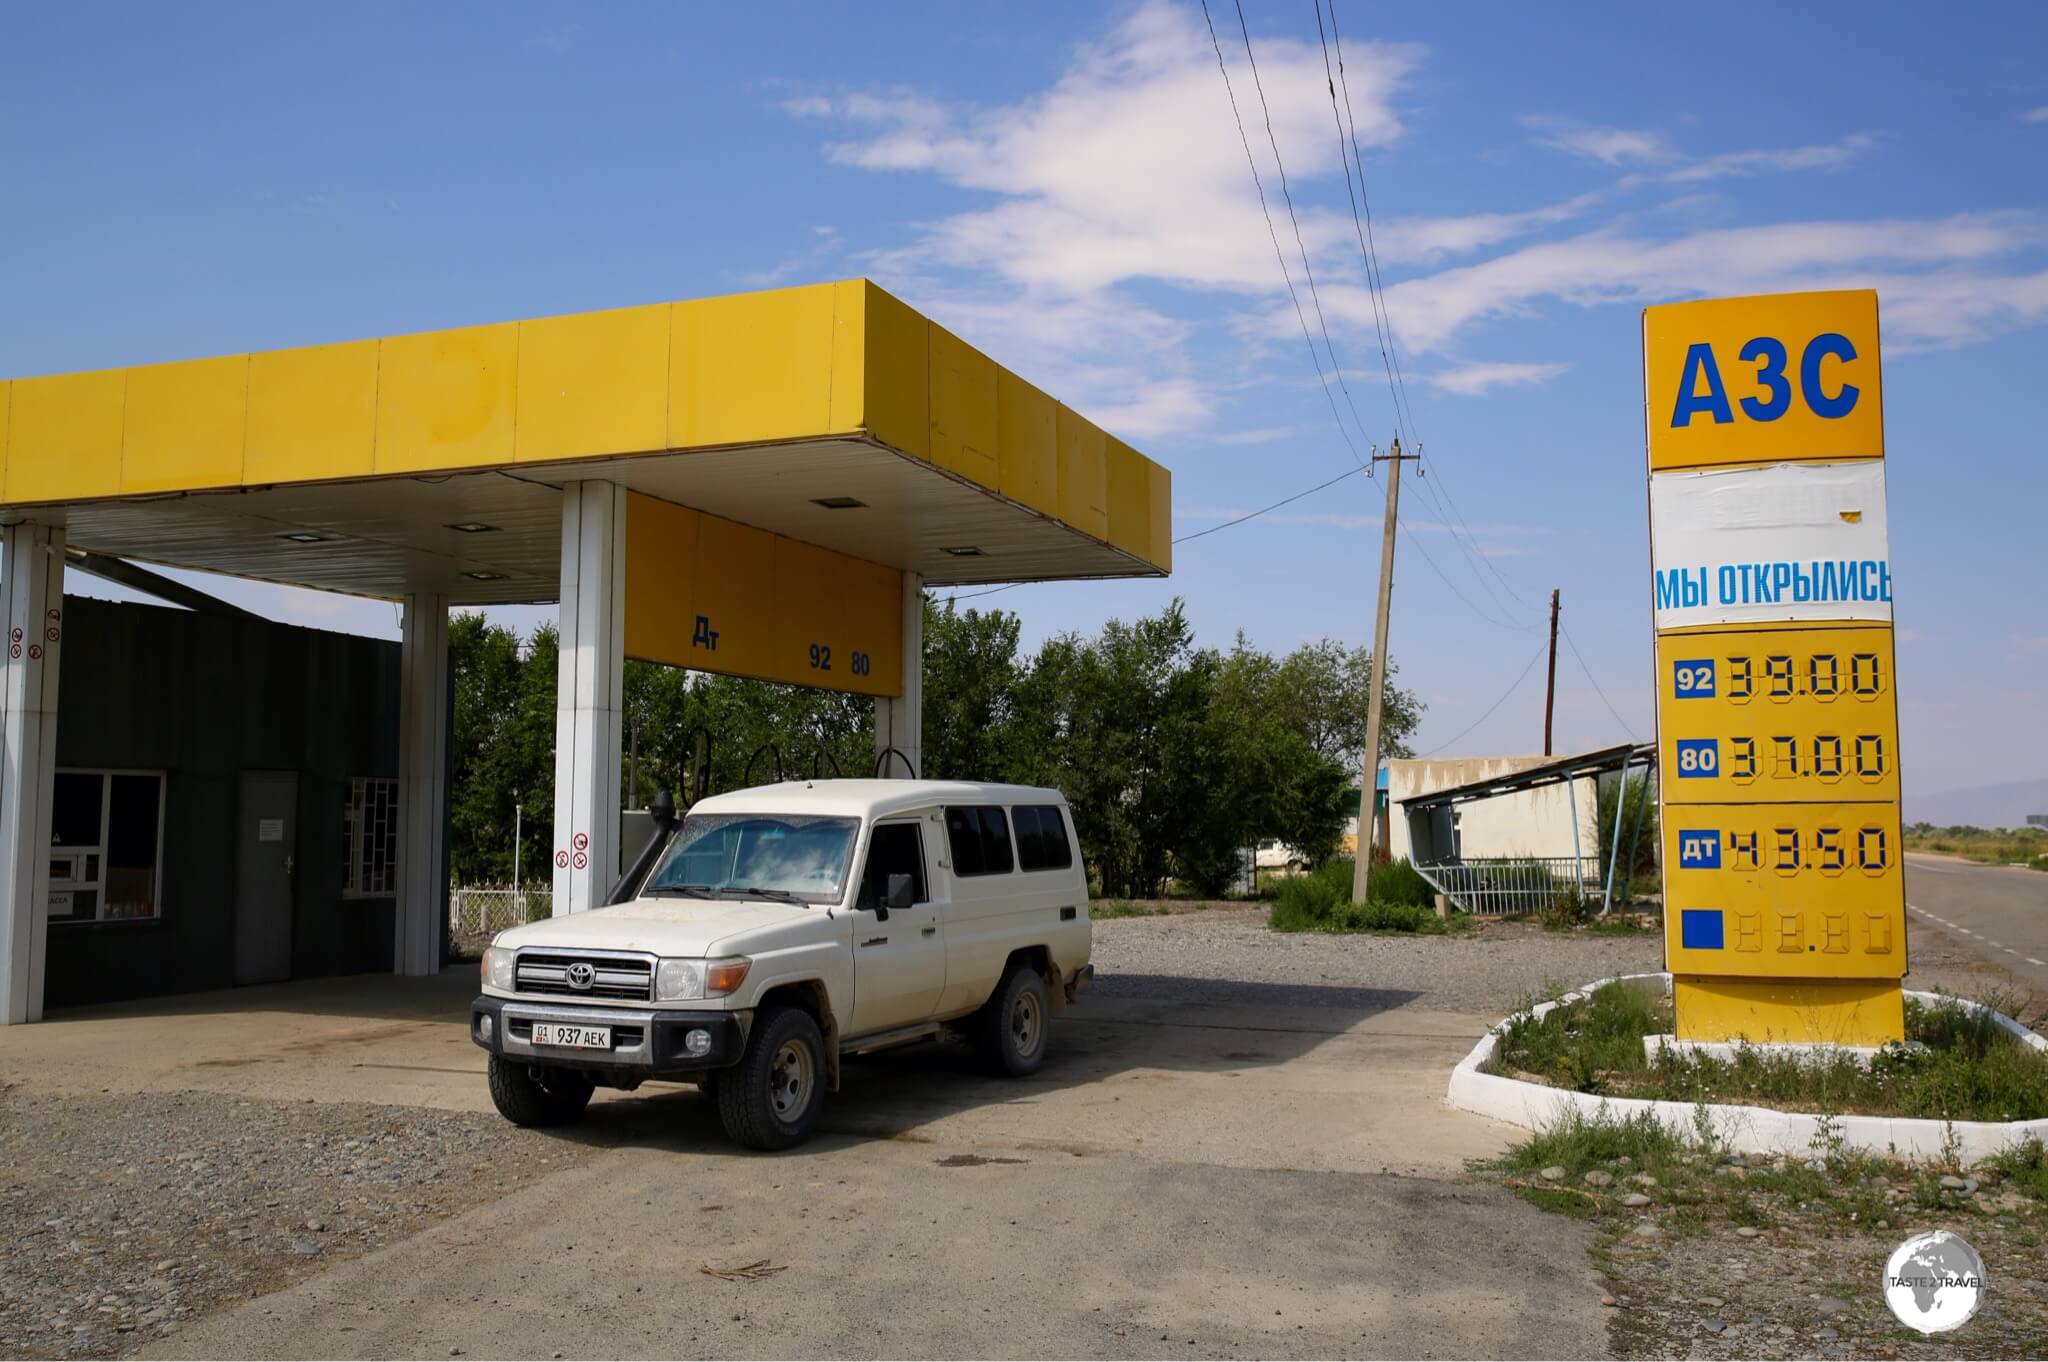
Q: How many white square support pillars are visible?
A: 4